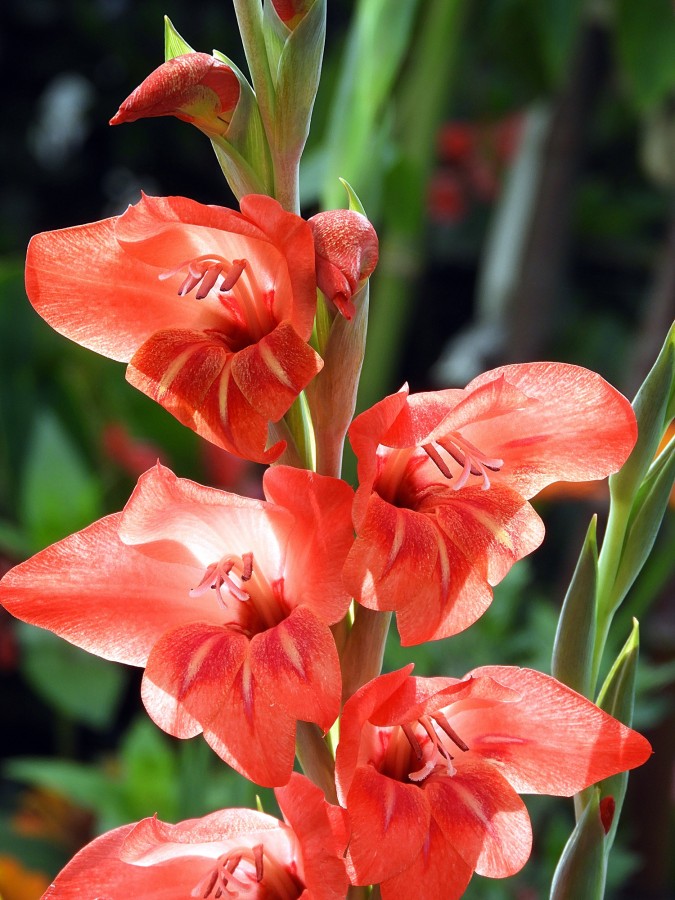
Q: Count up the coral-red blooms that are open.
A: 5